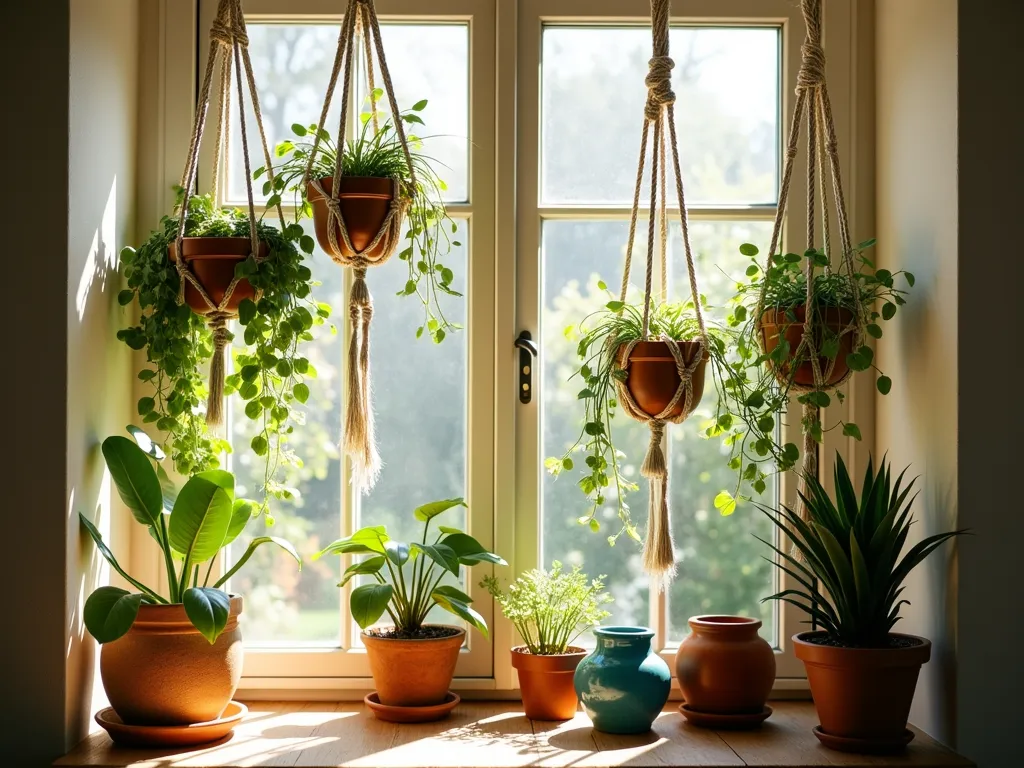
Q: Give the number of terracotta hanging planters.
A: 4